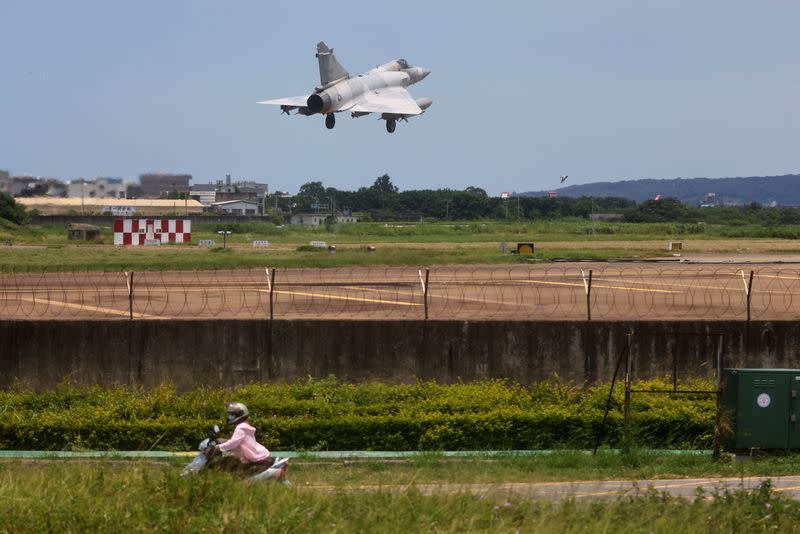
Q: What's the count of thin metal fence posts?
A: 5